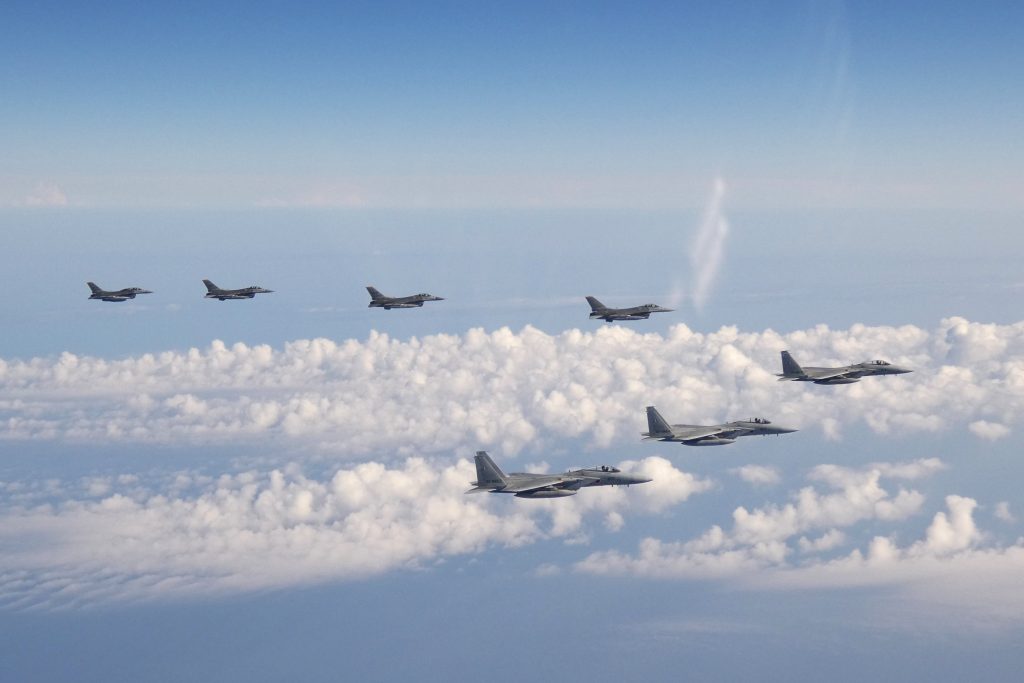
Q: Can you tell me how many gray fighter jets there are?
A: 7